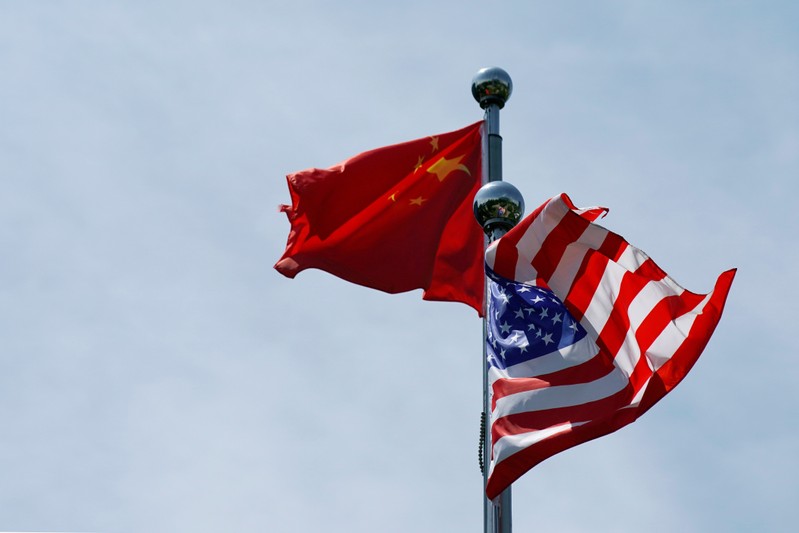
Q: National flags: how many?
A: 2